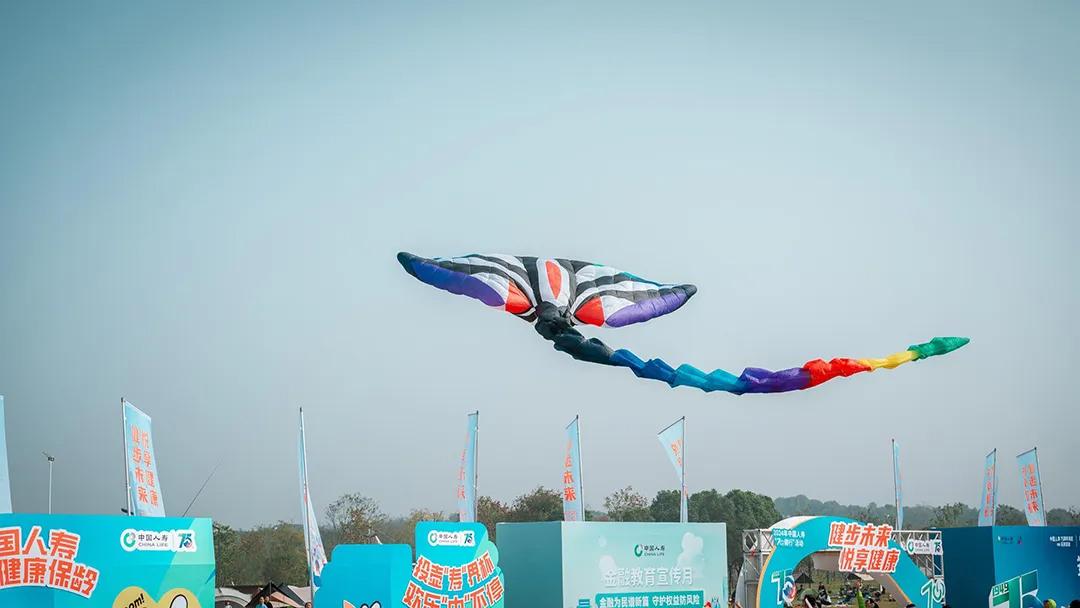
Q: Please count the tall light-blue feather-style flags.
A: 9